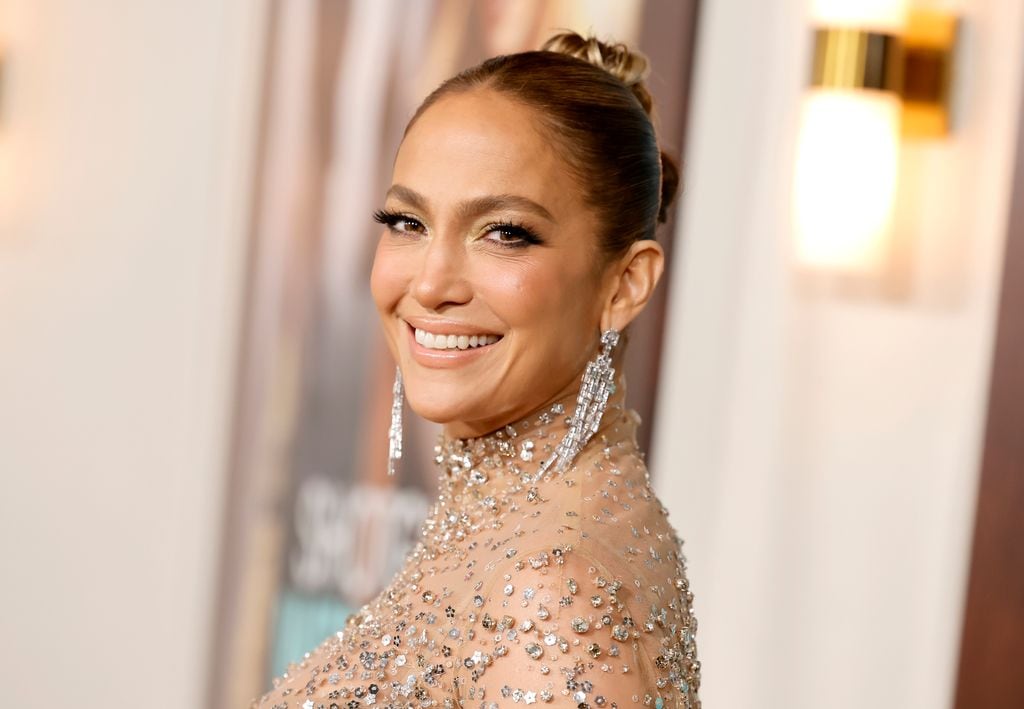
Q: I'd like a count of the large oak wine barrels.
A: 0